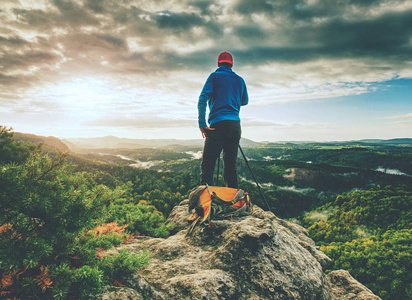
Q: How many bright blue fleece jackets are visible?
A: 1